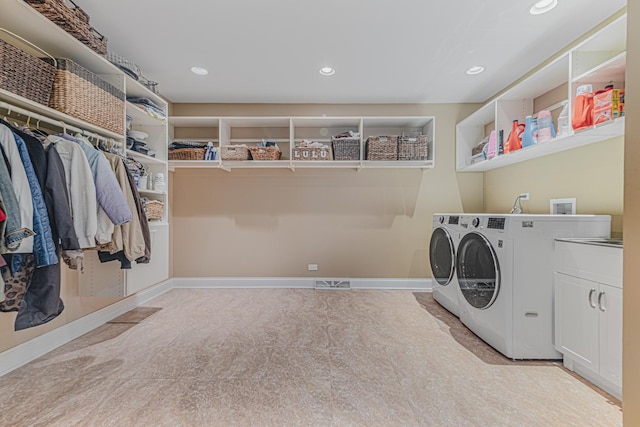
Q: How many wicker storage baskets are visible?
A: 12